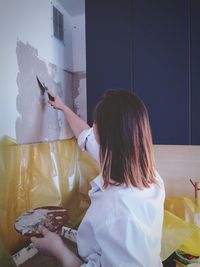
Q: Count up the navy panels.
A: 3